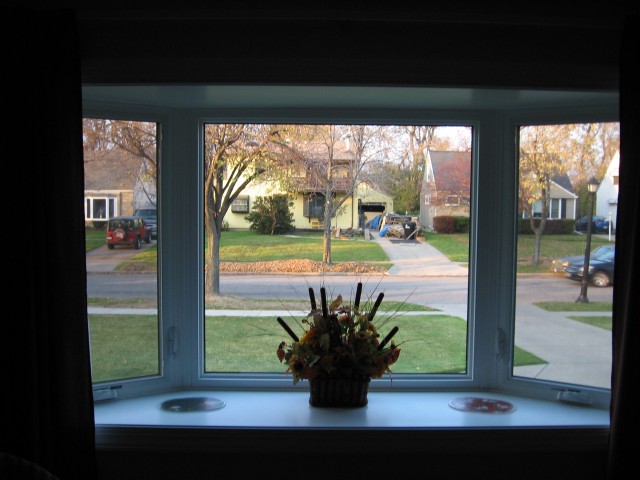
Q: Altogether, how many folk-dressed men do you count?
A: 0